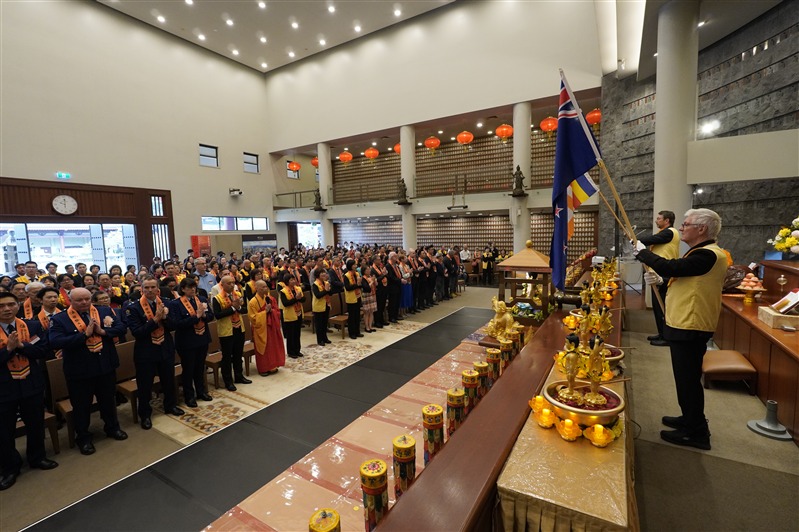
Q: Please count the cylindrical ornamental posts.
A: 11